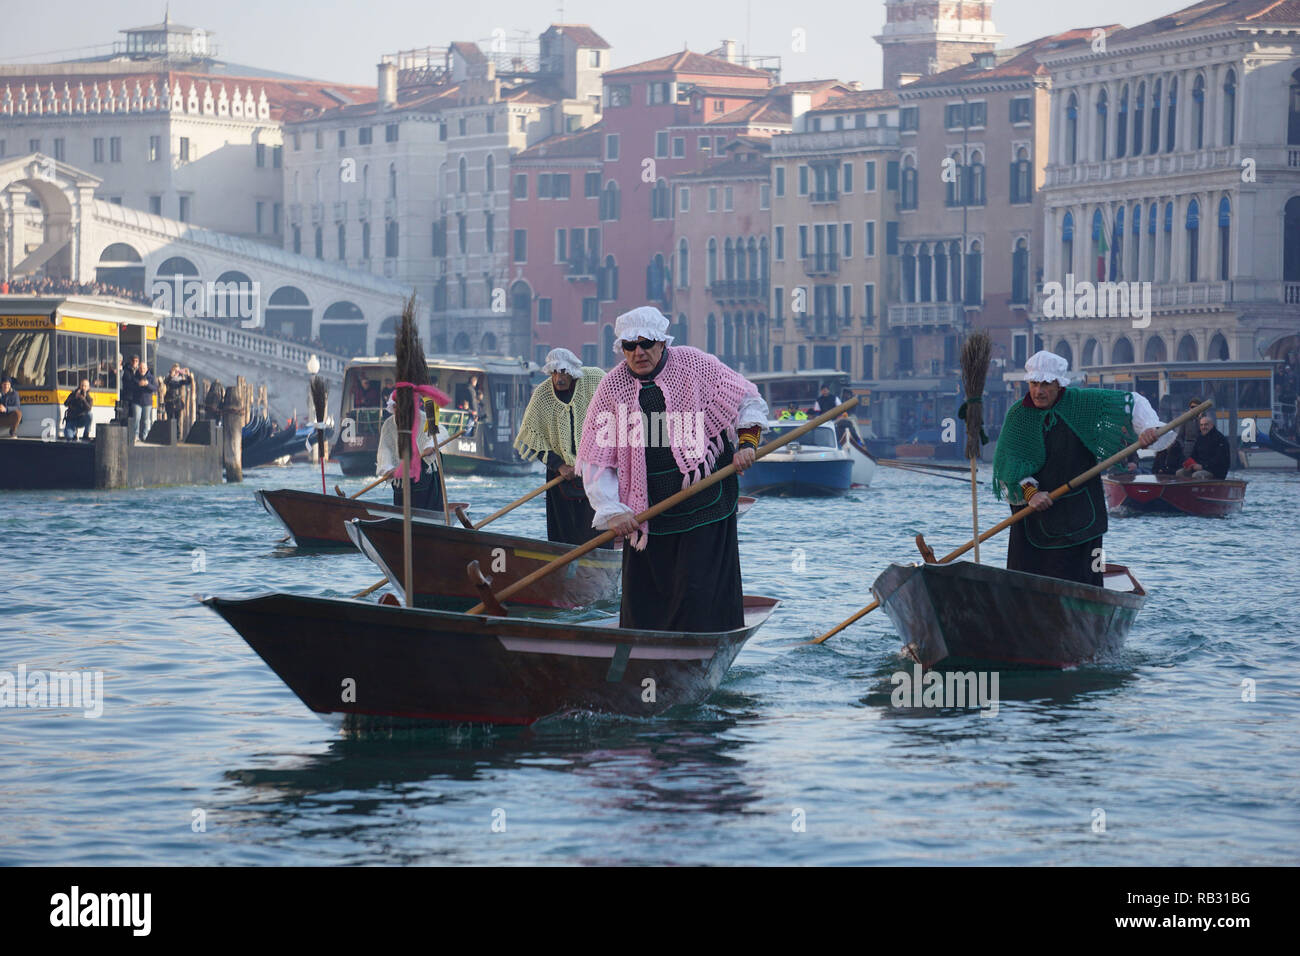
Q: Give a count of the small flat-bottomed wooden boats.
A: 4